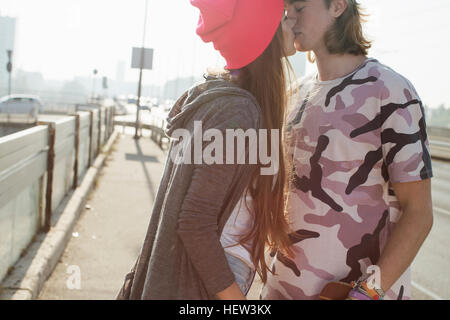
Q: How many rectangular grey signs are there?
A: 1